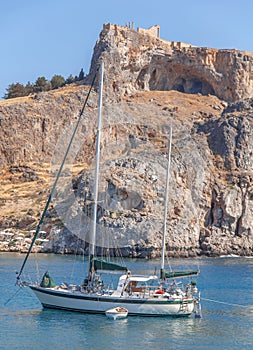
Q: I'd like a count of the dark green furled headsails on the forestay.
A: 1